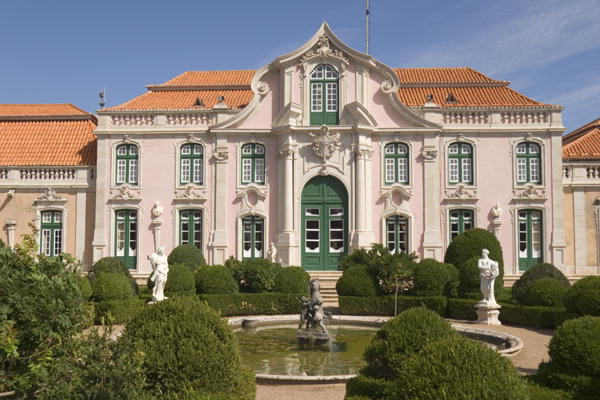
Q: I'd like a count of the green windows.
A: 14